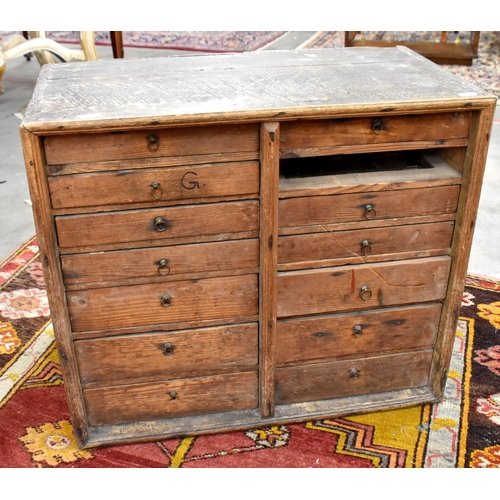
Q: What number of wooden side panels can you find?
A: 2